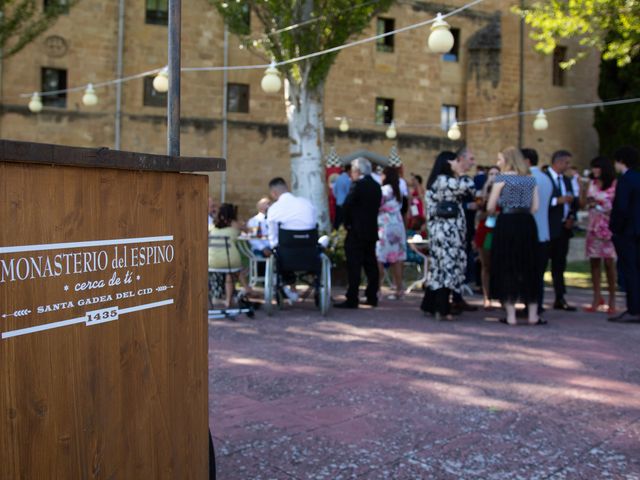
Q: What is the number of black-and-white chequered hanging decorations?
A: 2